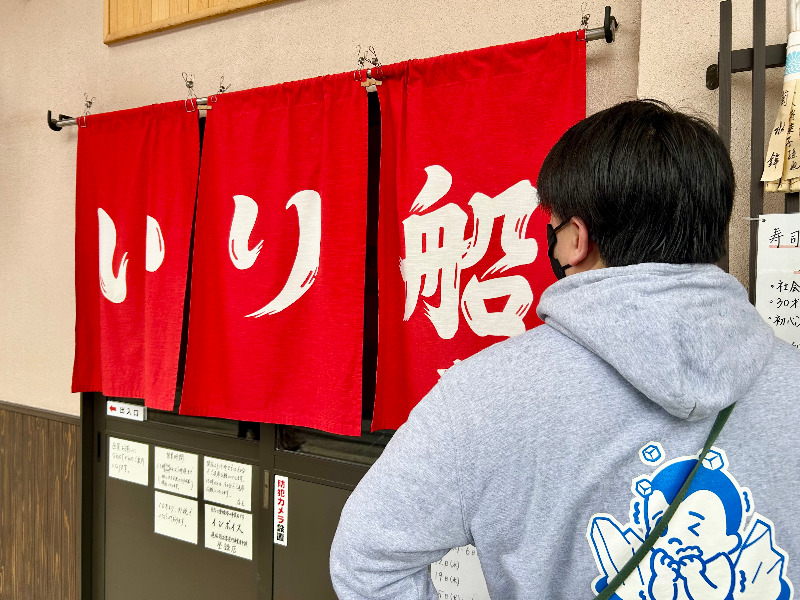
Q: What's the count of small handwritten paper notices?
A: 5